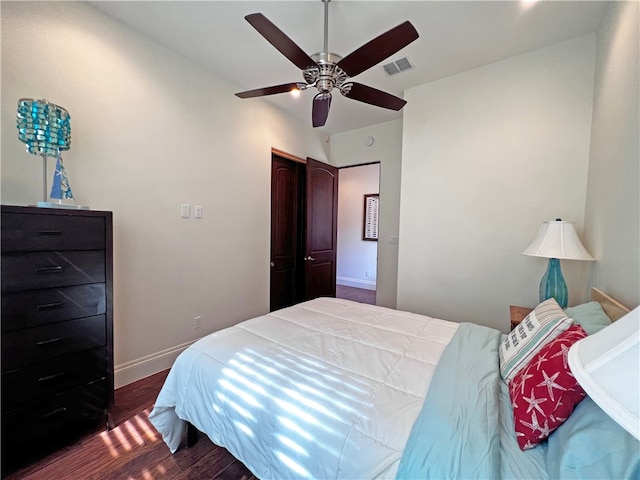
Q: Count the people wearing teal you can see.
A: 0